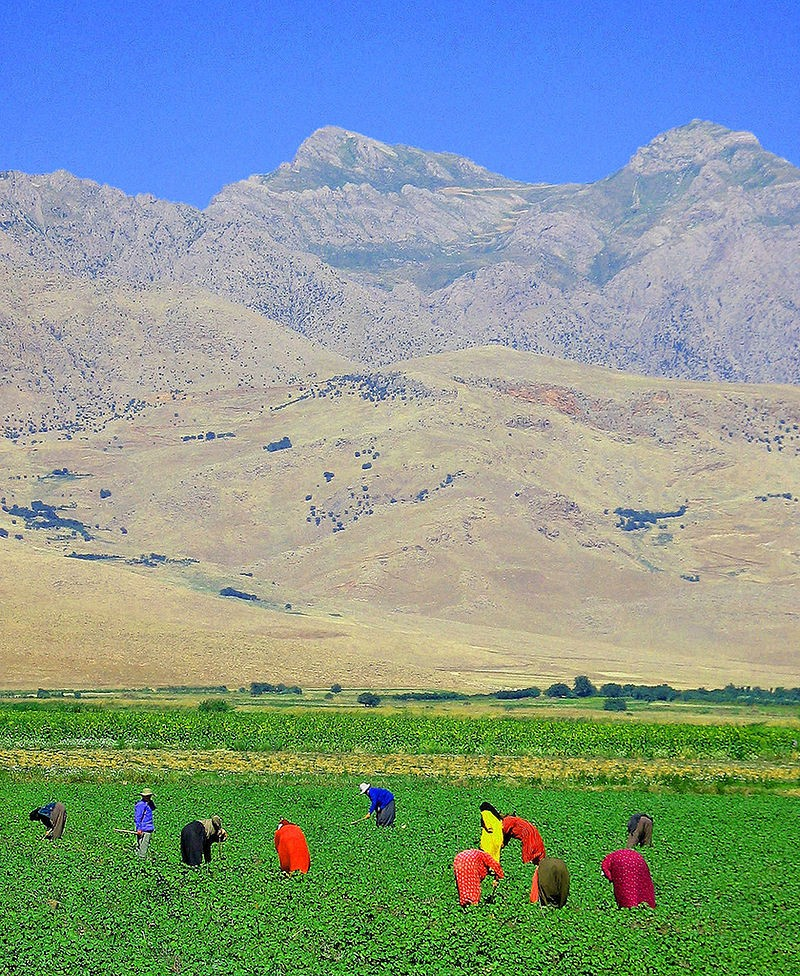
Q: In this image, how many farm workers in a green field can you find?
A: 11